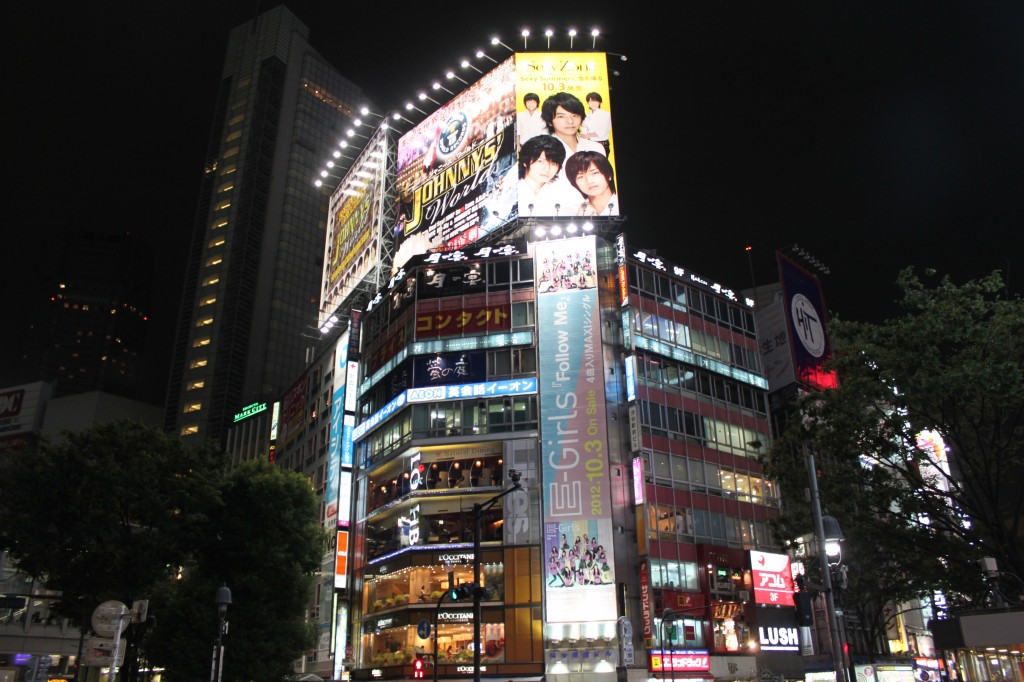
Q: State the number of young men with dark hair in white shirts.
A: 5